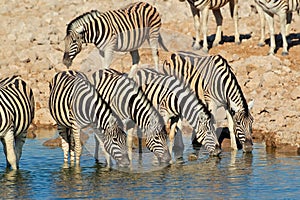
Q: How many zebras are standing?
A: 8